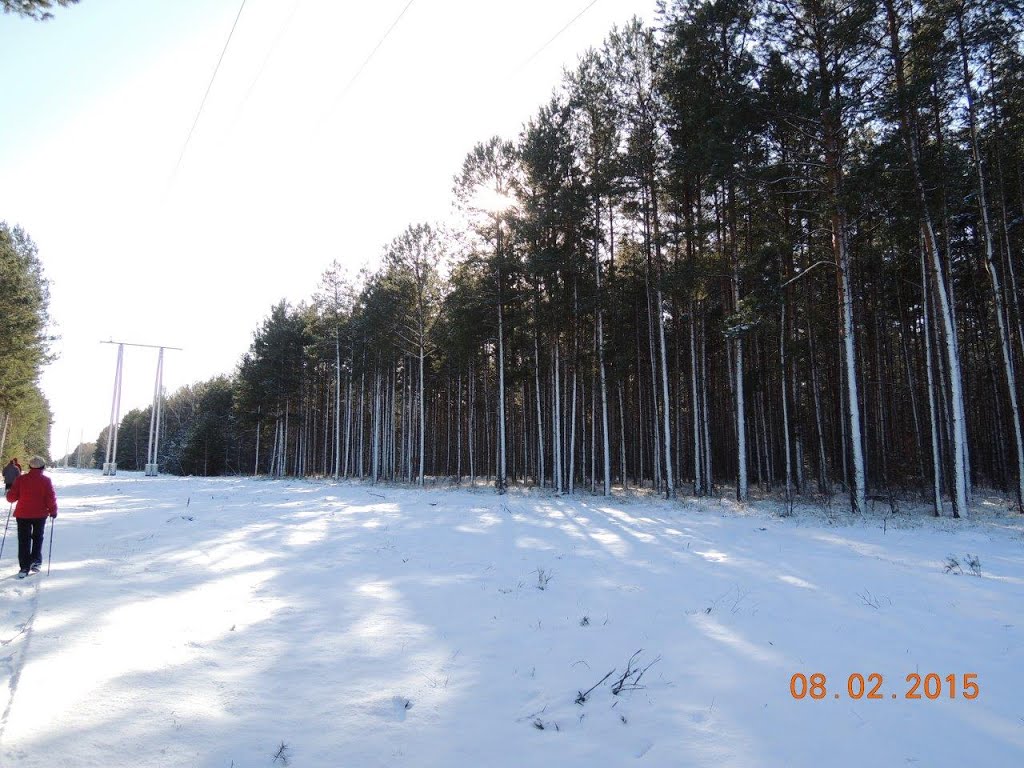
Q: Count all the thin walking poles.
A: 2